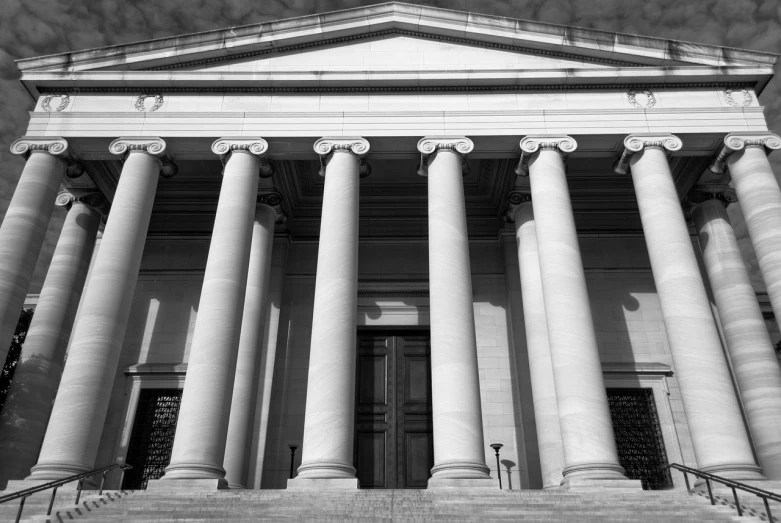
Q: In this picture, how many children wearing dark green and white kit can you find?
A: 0